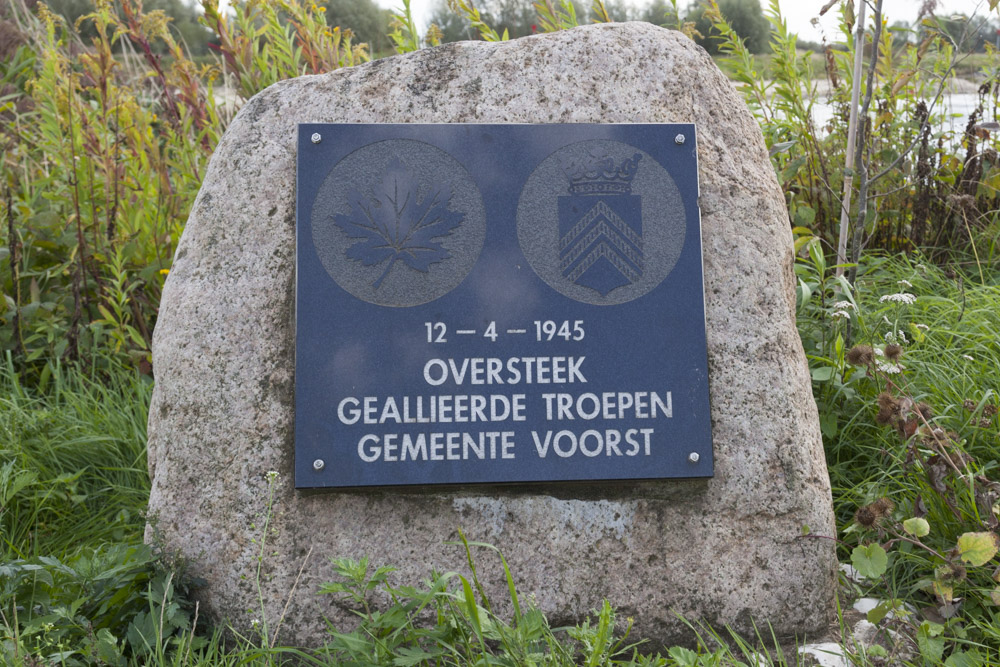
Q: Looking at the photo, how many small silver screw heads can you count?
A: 4